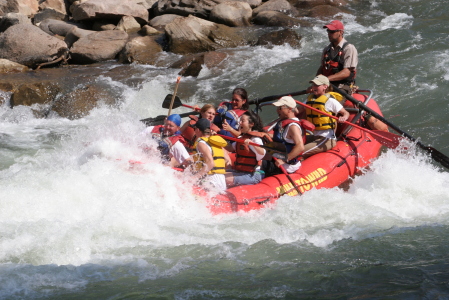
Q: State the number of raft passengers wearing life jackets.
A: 8